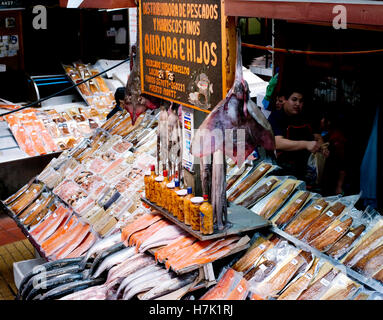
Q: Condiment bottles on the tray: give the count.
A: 10